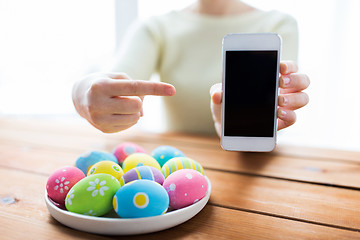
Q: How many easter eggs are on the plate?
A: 11